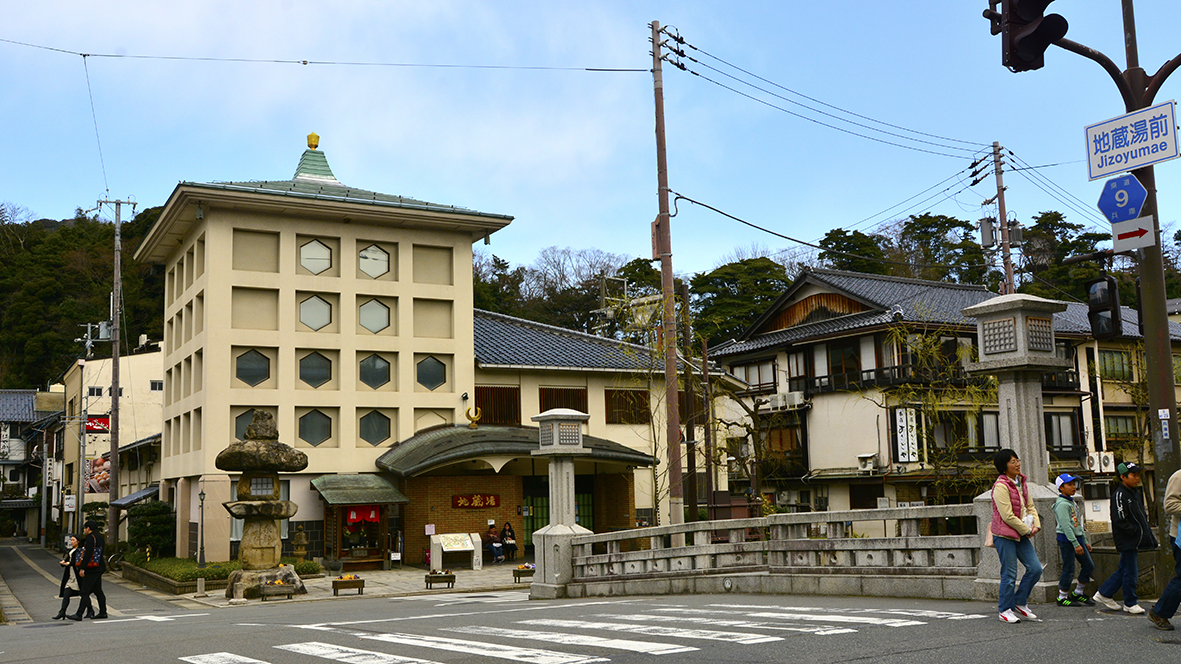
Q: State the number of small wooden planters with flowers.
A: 4